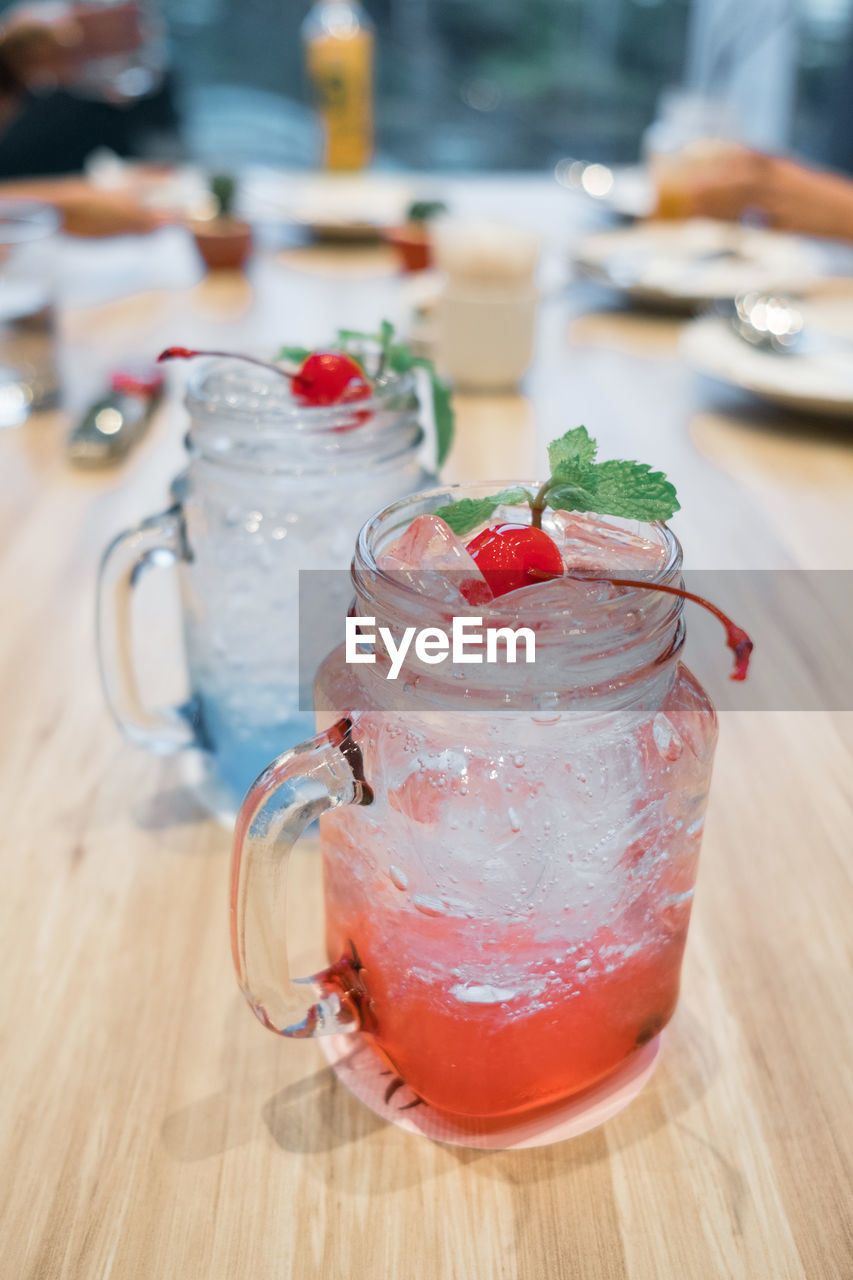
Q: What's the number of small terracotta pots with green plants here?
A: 2